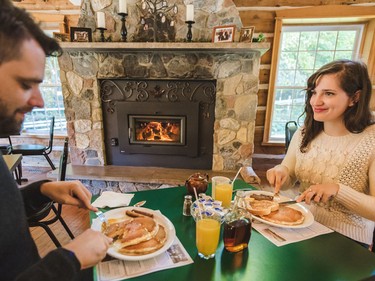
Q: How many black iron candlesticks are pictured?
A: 3